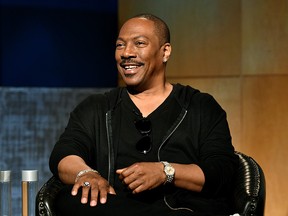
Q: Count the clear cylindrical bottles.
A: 2